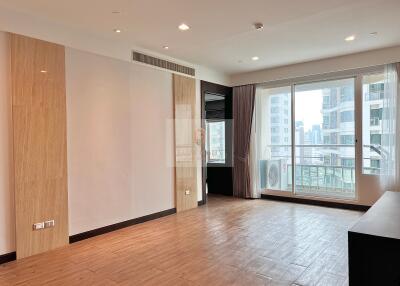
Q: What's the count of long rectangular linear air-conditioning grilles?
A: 1